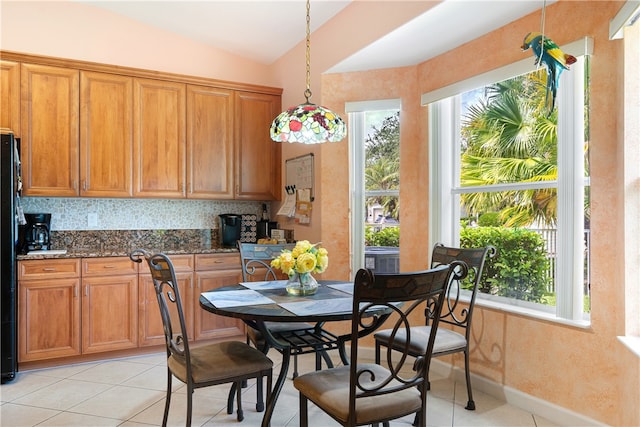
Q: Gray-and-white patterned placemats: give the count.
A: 4